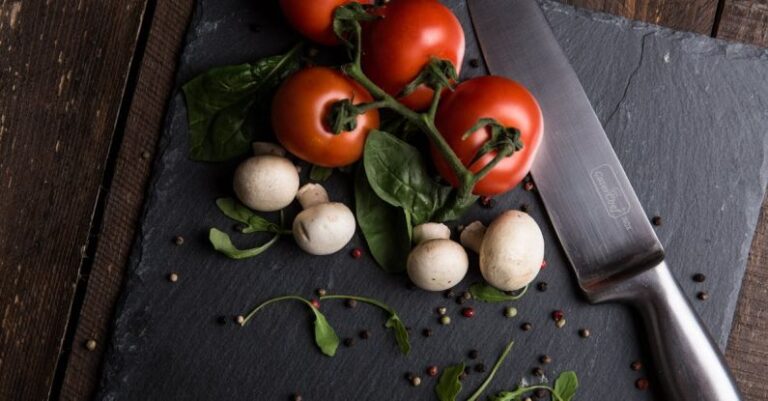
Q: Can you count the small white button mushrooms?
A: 4